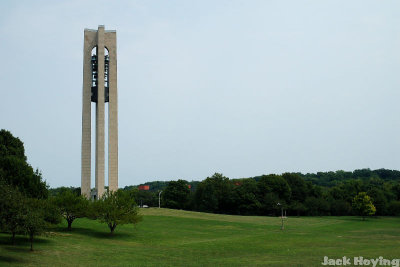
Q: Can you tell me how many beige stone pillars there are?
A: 3